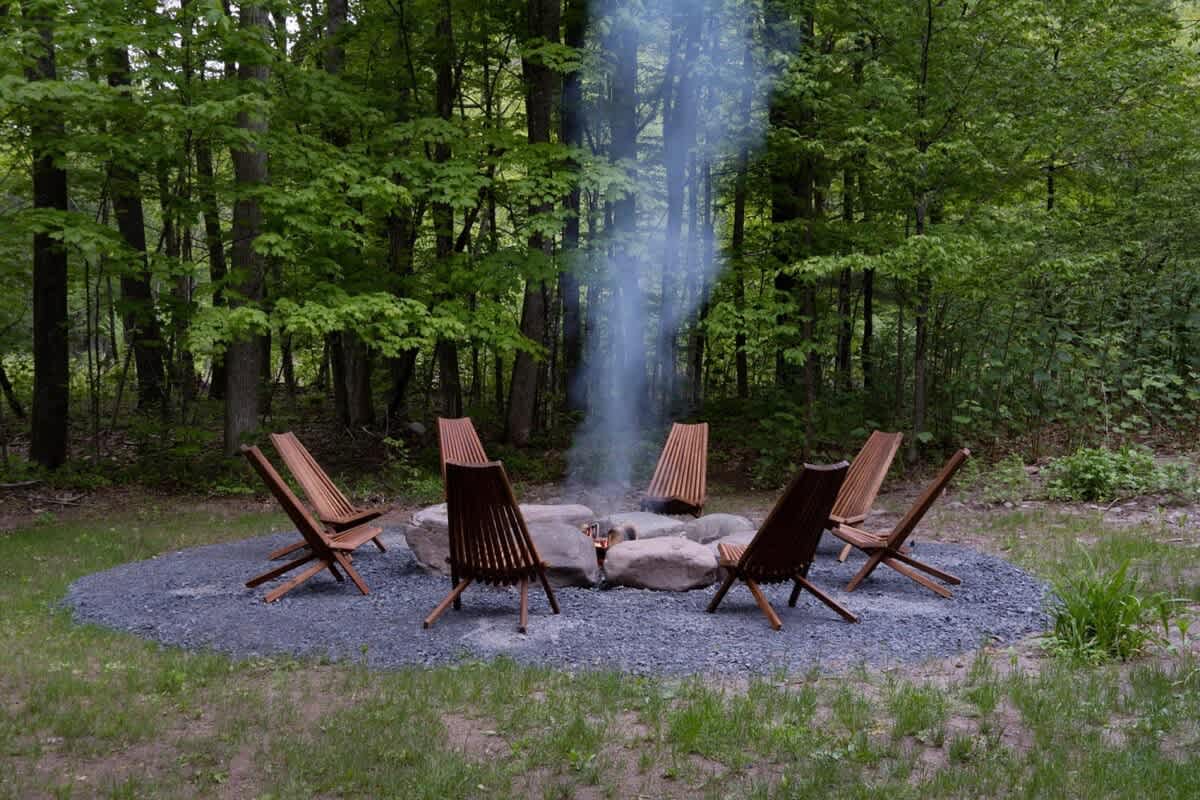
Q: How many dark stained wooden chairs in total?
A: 8